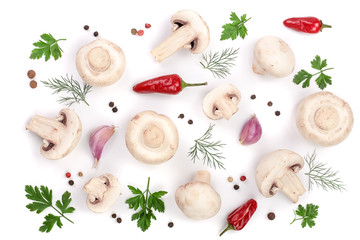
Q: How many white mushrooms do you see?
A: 10